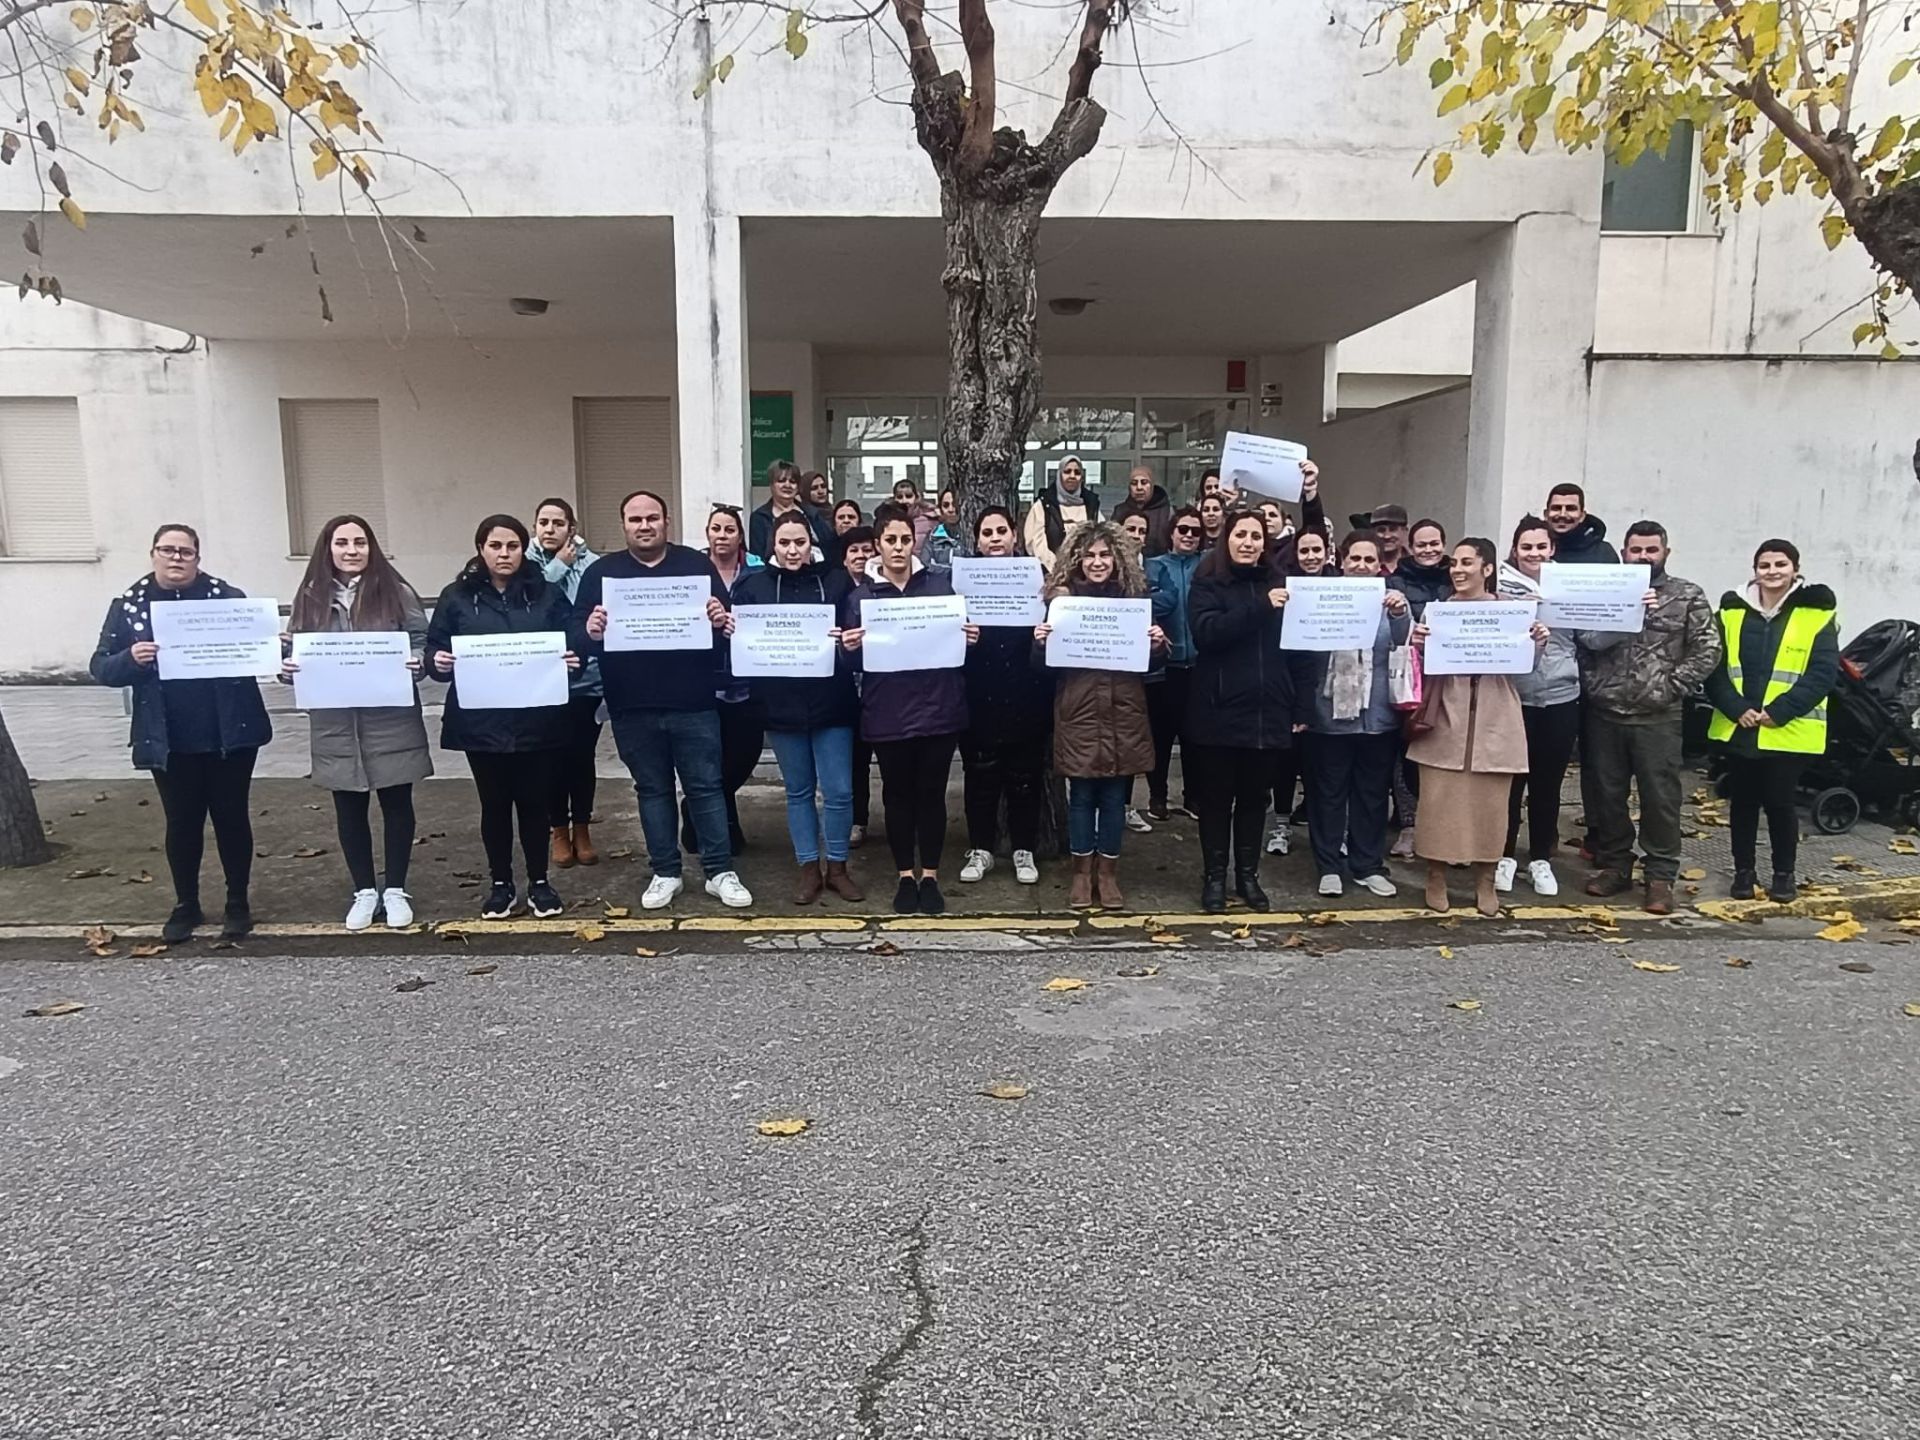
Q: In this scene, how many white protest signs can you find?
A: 12